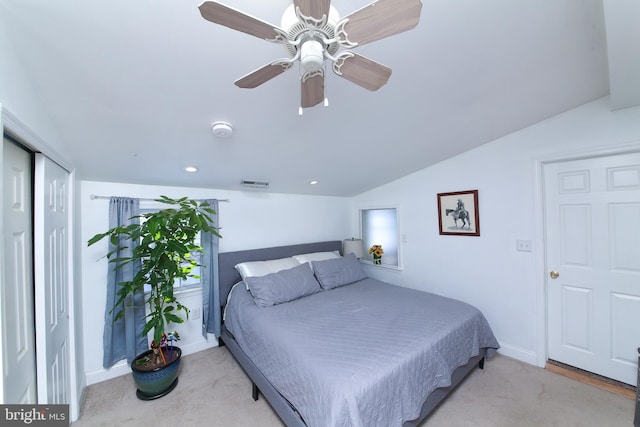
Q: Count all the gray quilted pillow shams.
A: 2